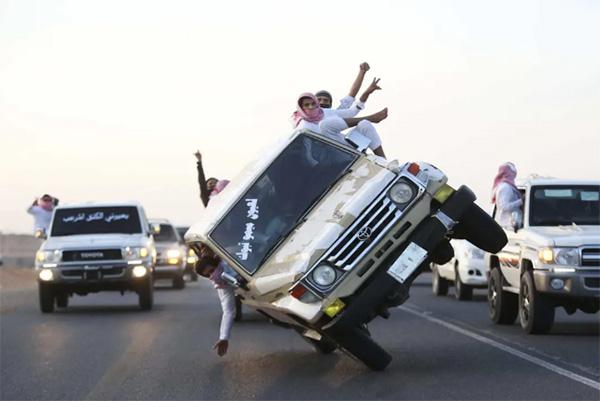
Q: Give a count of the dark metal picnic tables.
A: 0